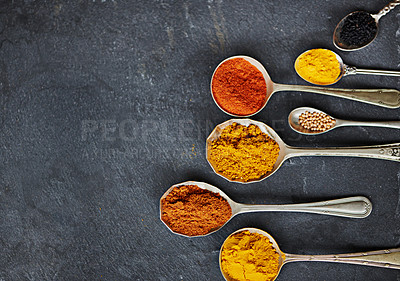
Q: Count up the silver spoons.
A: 7